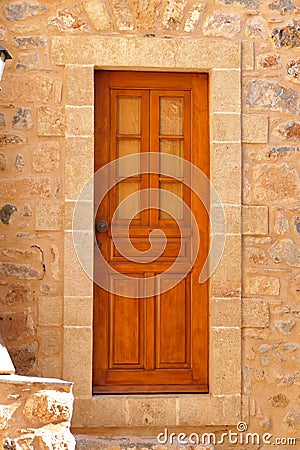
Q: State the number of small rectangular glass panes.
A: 6